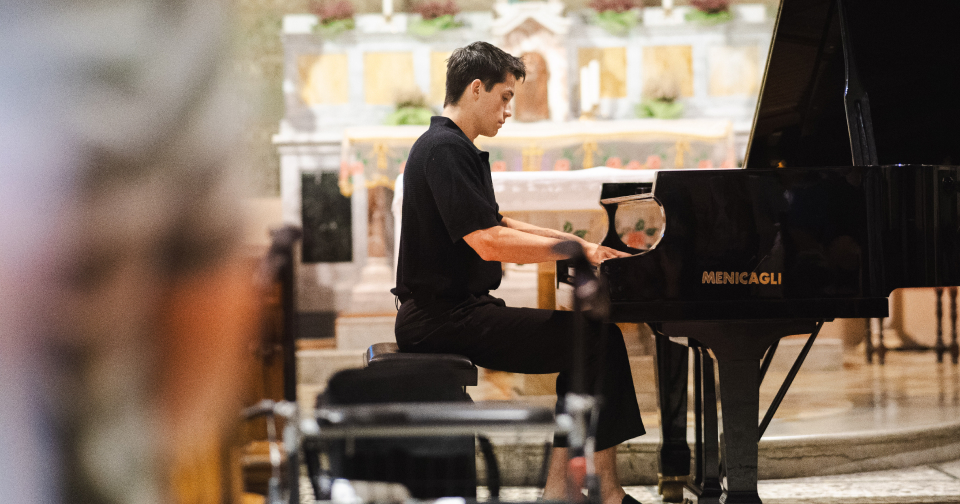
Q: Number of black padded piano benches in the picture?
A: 1